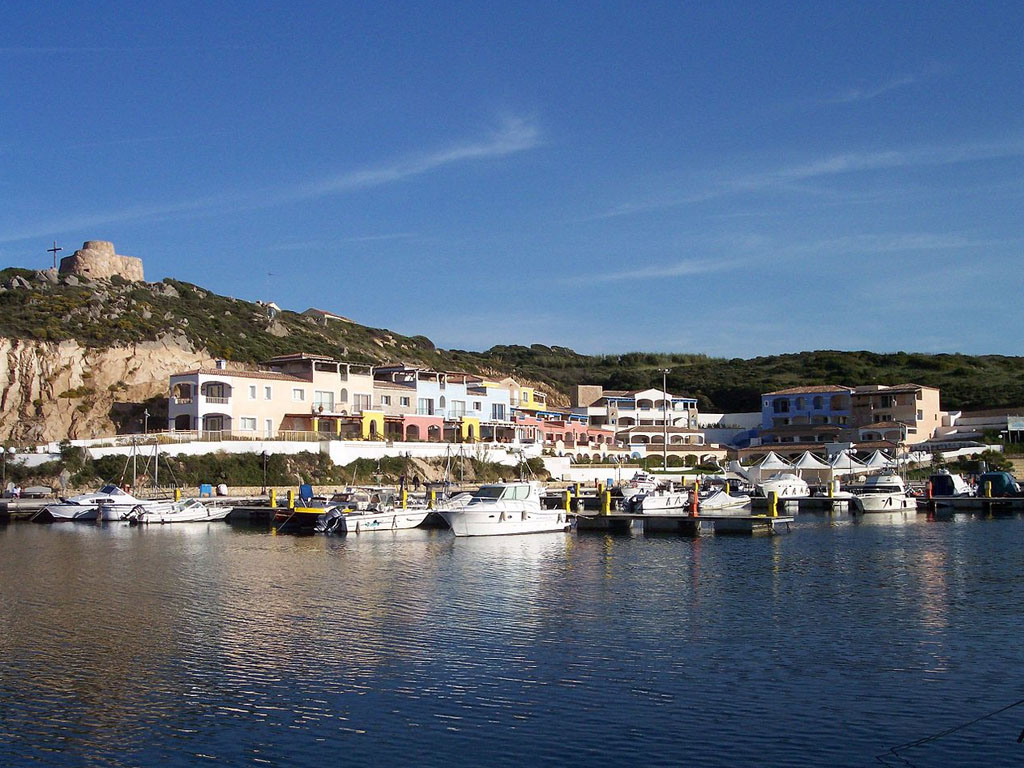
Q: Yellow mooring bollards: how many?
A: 15